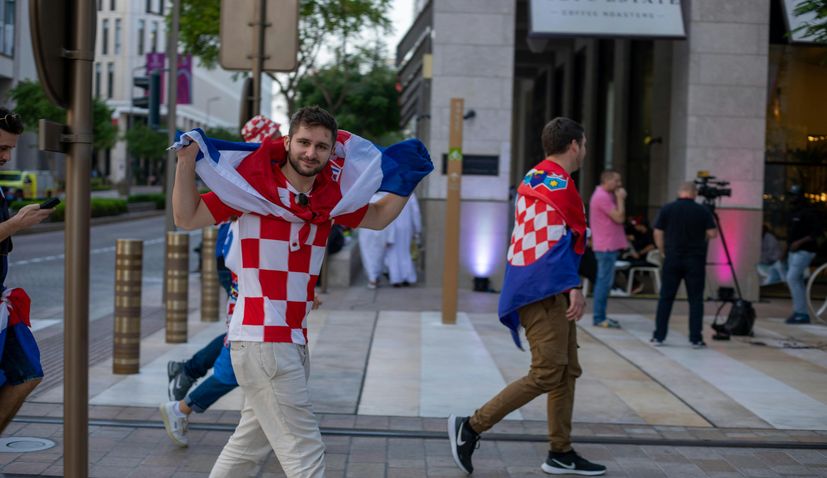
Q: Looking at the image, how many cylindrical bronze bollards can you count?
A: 3